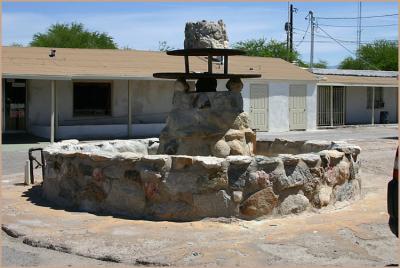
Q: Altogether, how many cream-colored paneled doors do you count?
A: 2